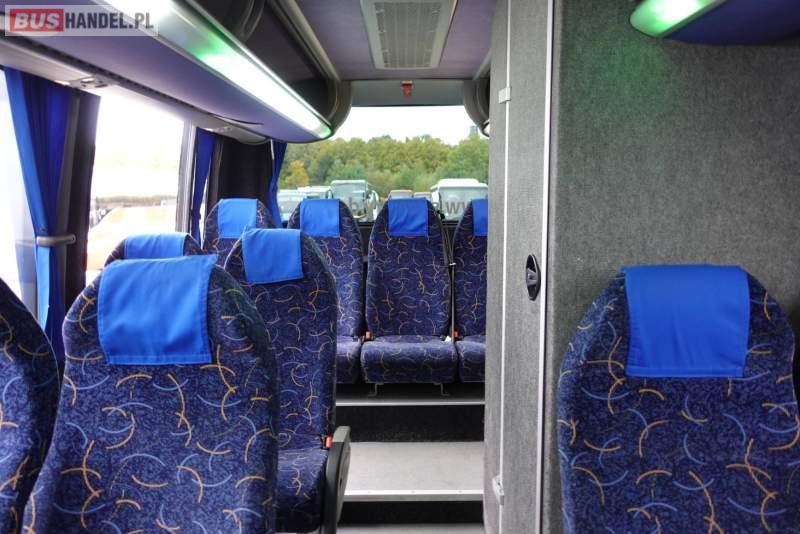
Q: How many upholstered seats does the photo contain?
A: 9